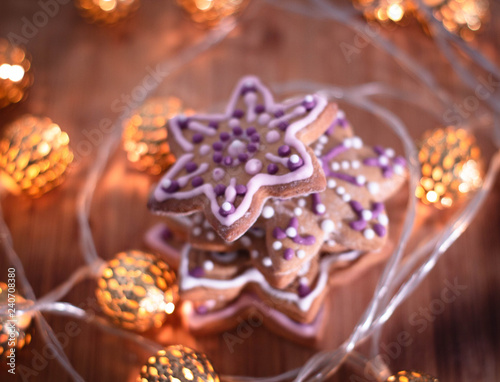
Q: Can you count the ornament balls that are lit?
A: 12